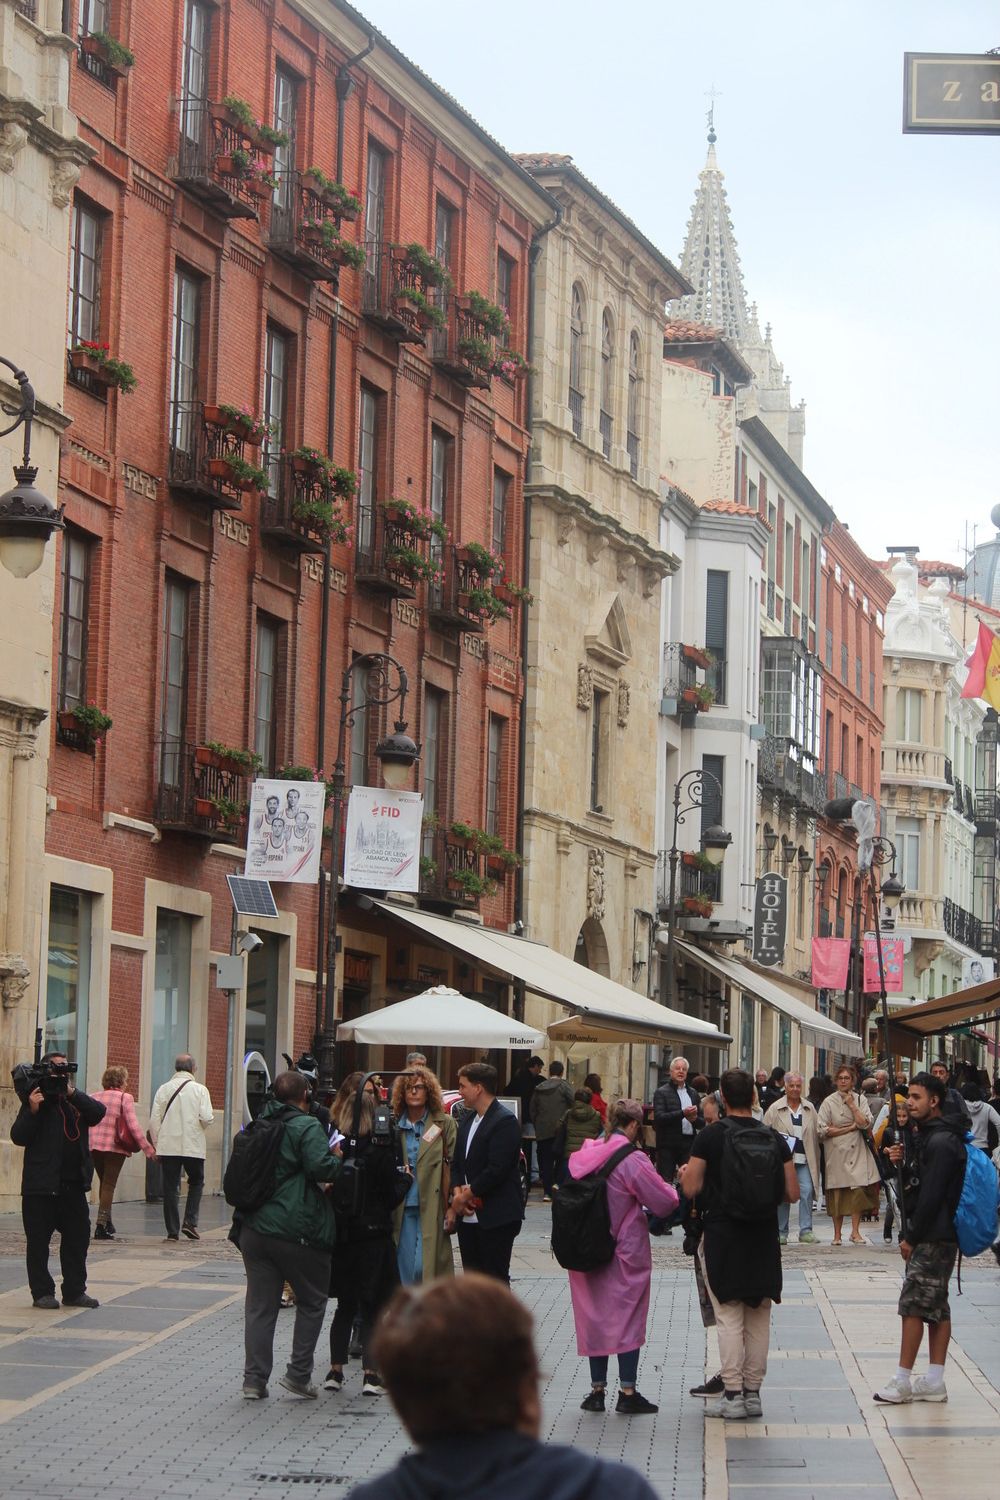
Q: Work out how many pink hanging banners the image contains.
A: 2